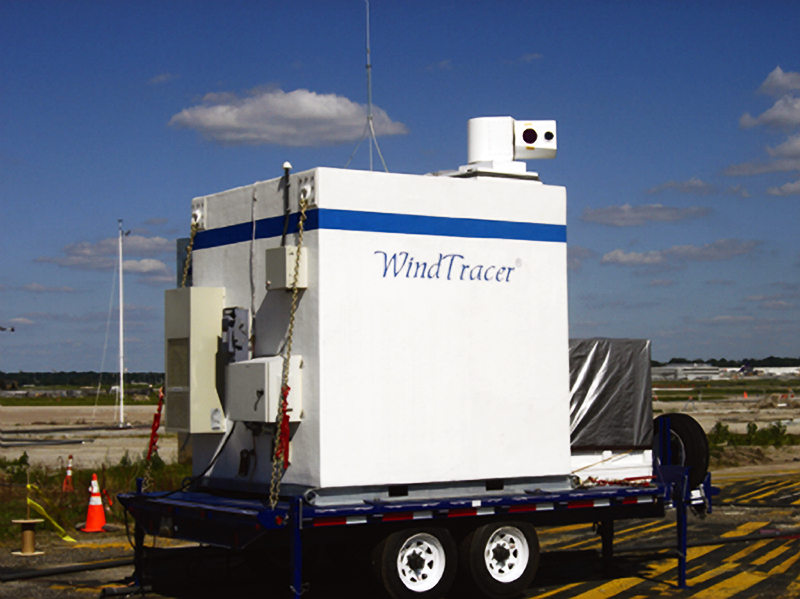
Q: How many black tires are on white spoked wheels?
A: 2